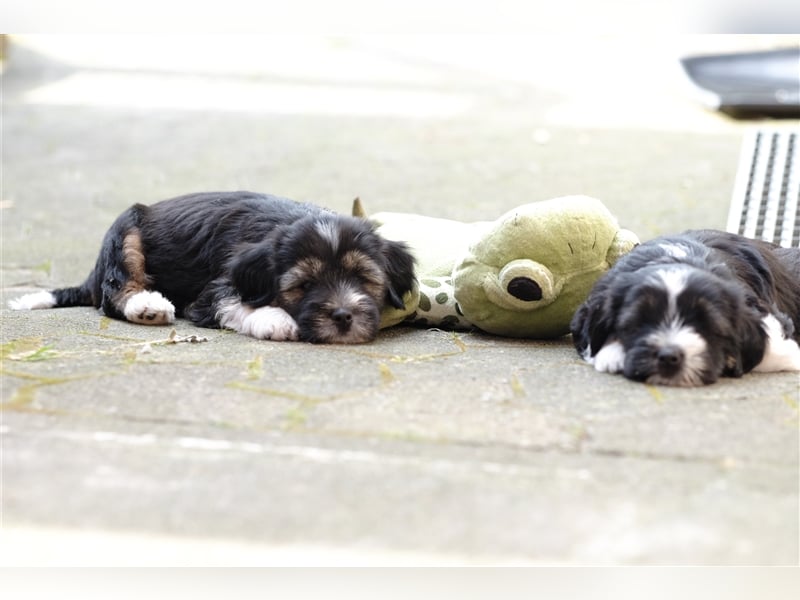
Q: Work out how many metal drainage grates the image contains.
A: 1